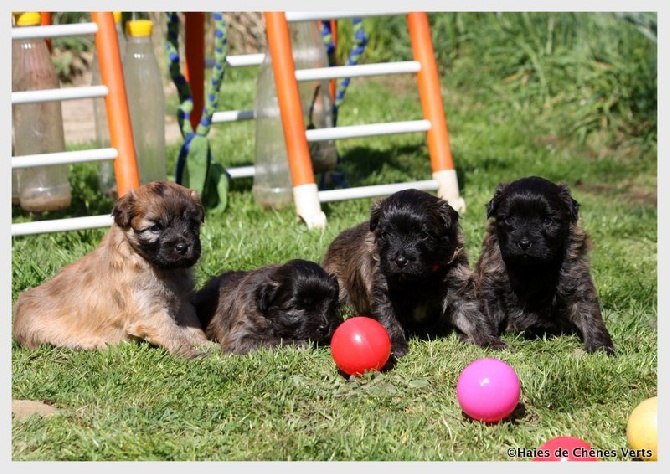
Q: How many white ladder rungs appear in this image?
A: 11